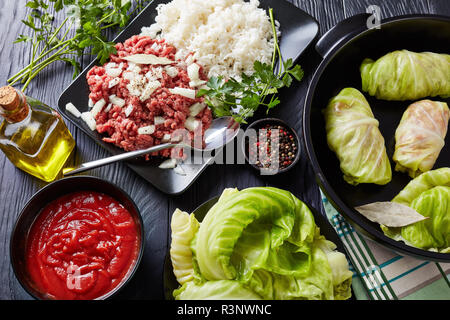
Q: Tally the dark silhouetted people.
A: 0